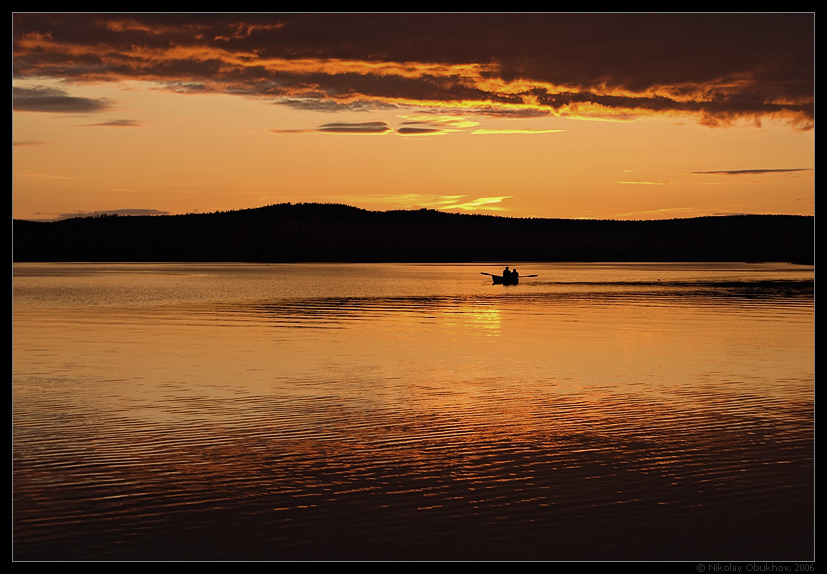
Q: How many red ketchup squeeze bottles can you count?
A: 0